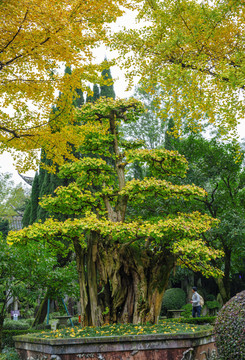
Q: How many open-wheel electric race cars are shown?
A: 0